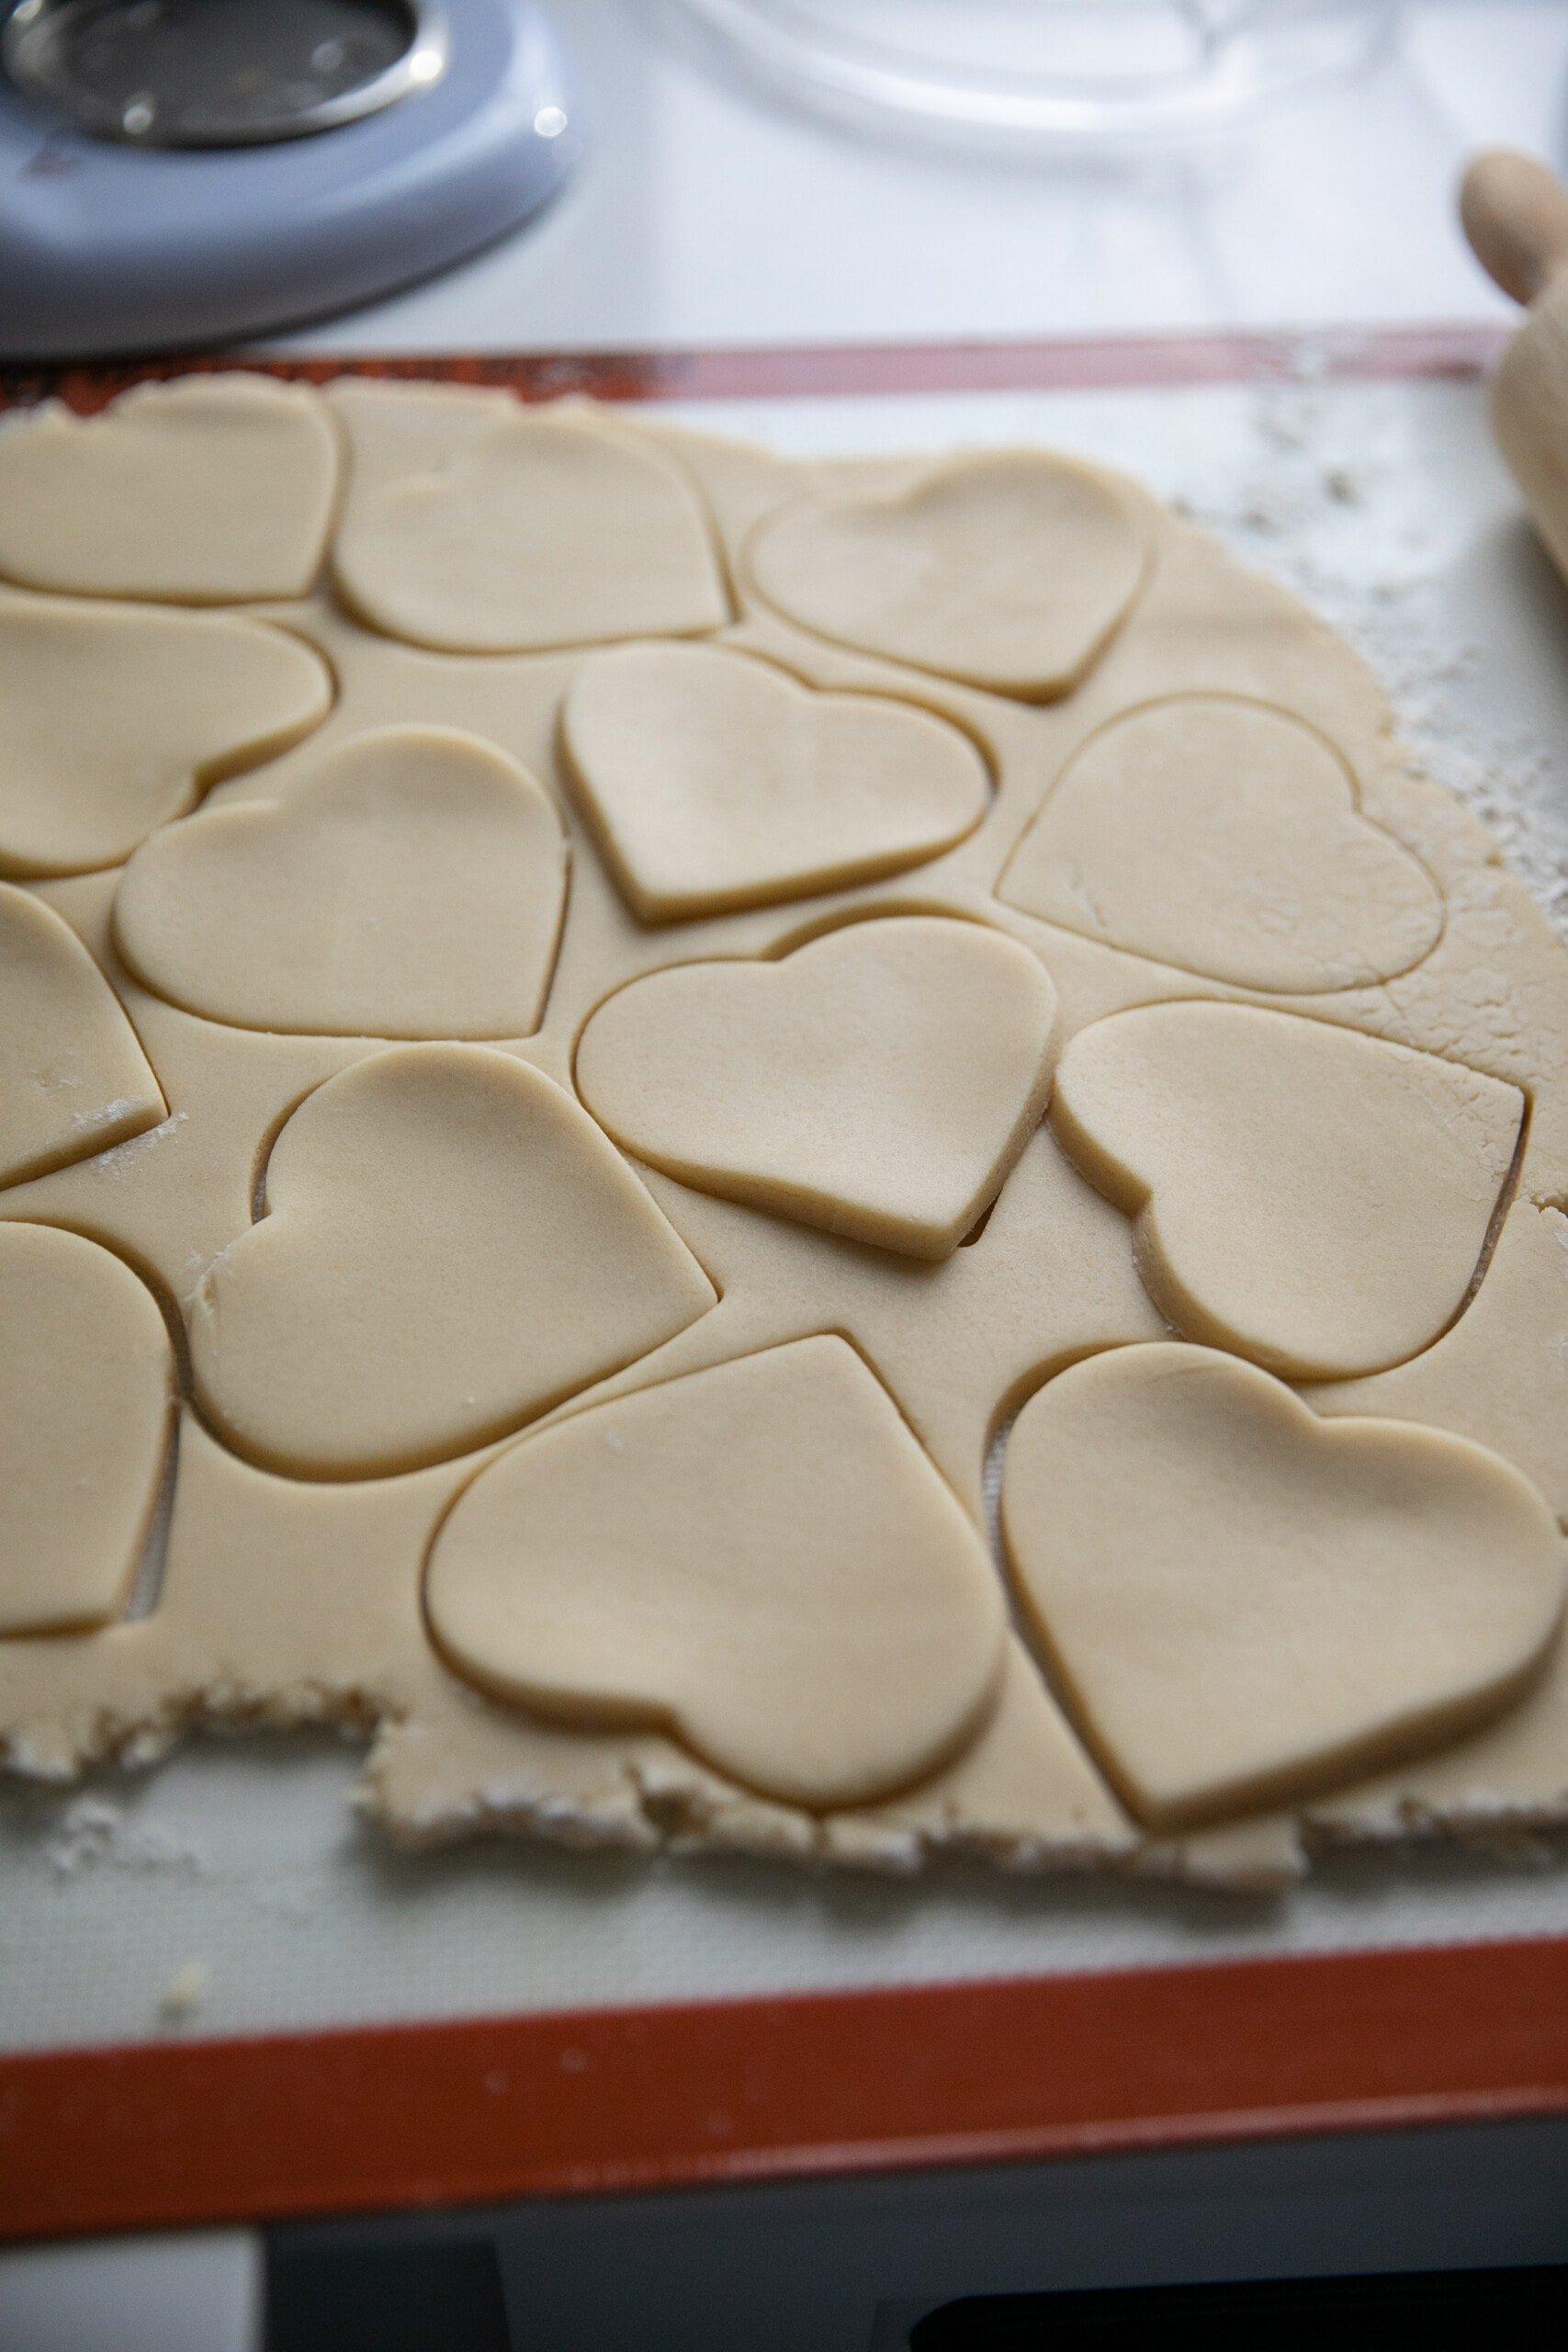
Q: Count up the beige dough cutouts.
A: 14